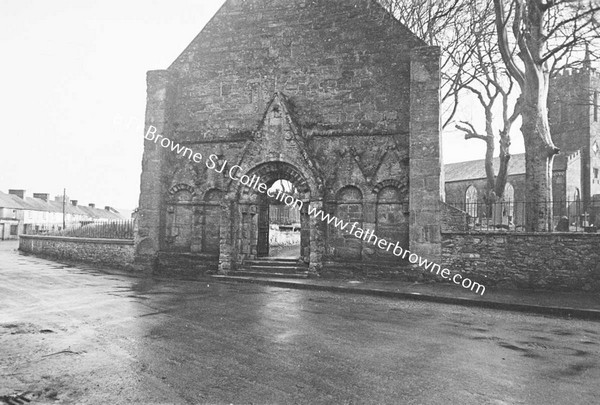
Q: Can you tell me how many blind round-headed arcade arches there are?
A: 4